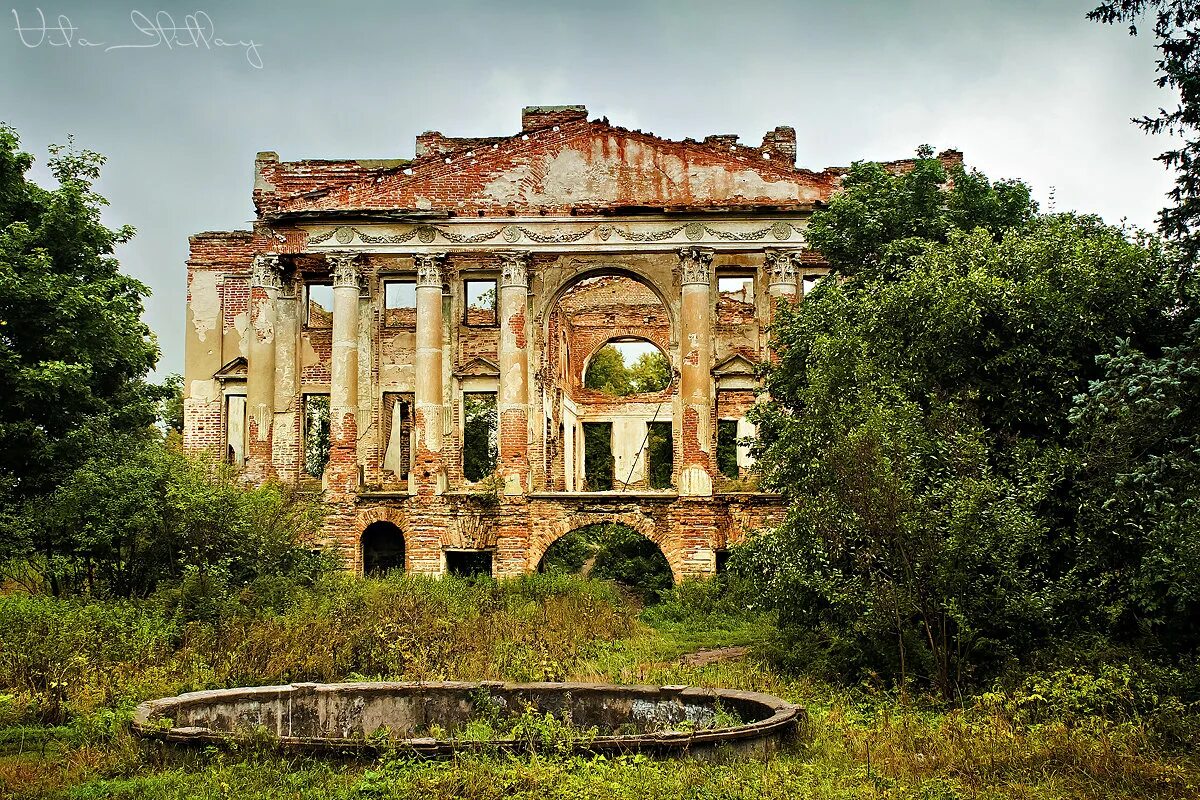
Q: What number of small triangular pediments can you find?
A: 3